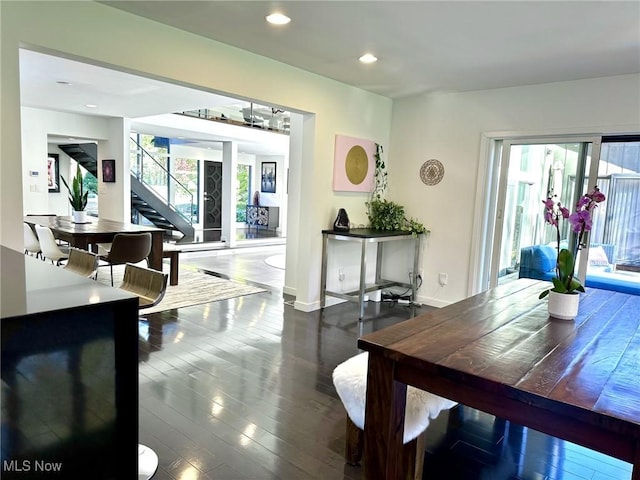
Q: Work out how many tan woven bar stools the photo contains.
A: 2